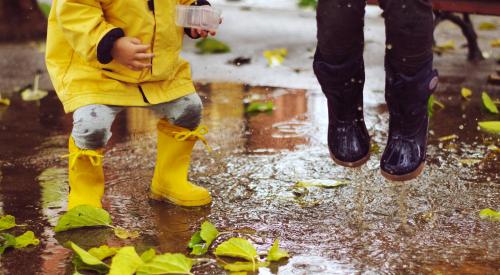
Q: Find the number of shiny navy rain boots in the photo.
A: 2